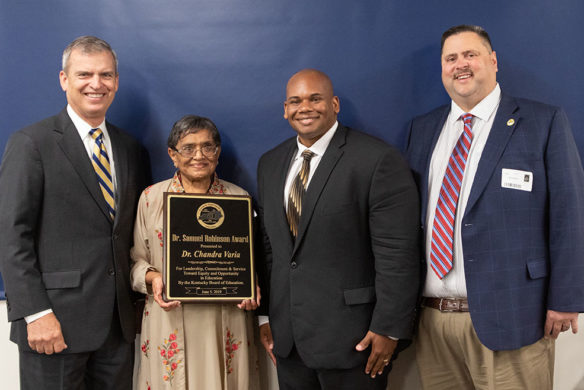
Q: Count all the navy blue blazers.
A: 1